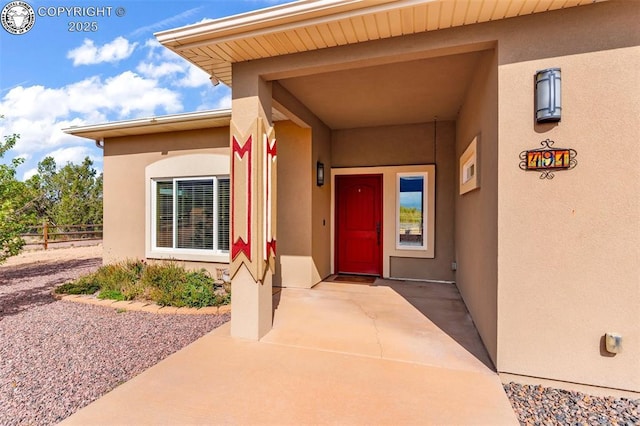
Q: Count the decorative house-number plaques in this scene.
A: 1